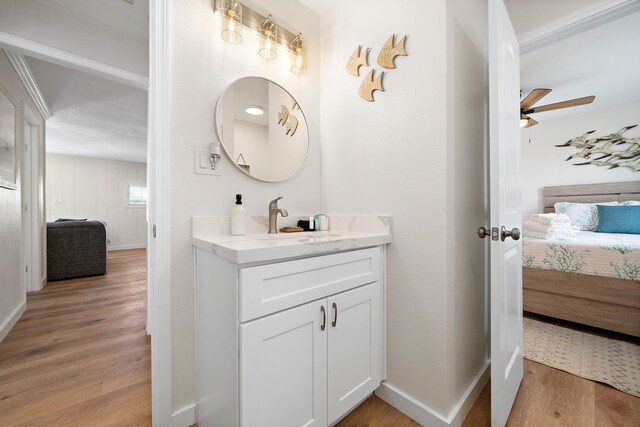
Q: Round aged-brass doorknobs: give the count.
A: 2